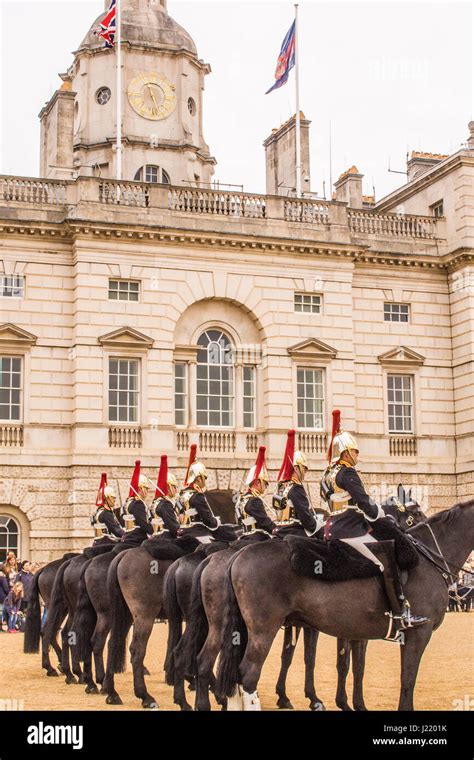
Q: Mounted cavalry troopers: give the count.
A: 7